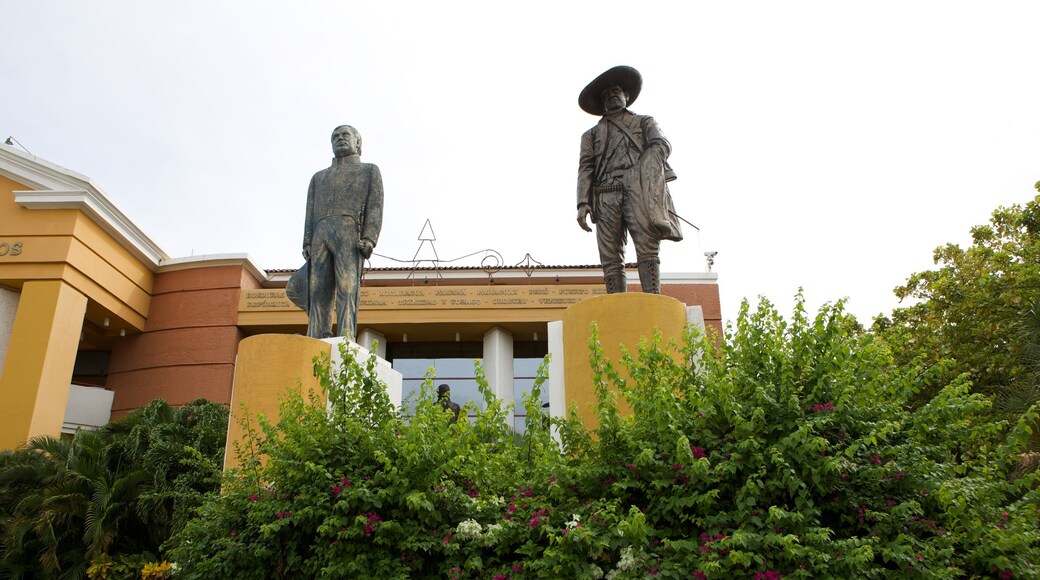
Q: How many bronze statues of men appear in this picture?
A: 2